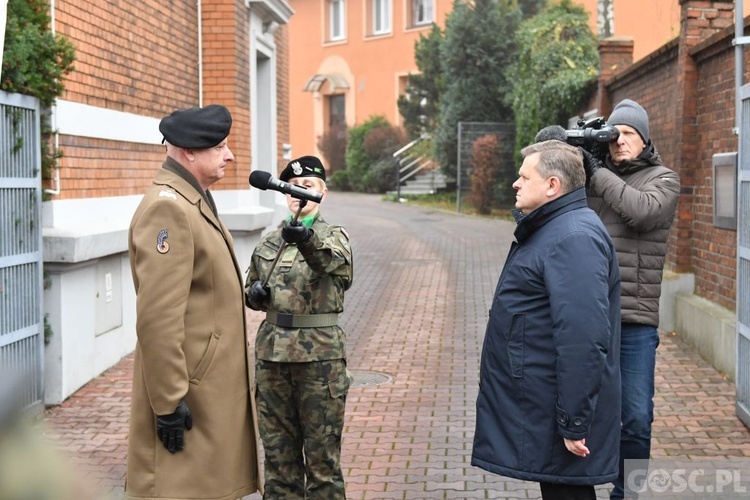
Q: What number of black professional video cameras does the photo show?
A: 1